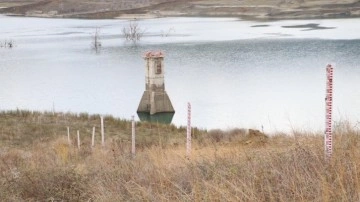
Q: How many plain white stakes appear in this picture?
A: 5